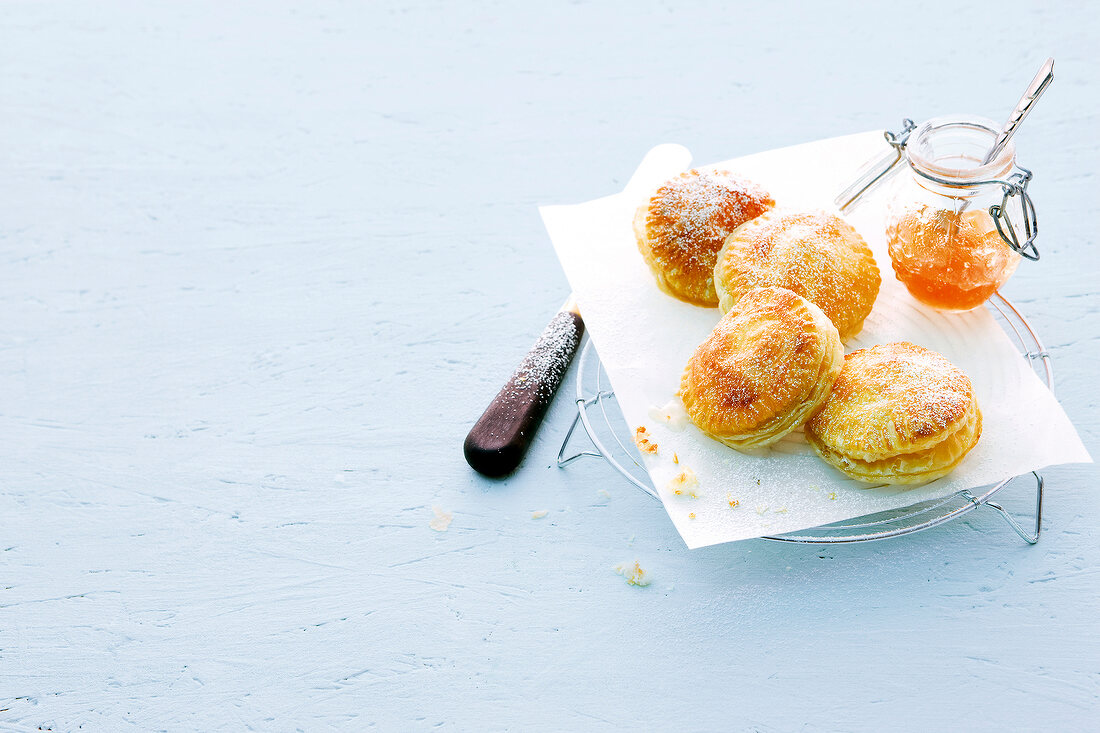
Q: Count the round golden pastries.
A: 4